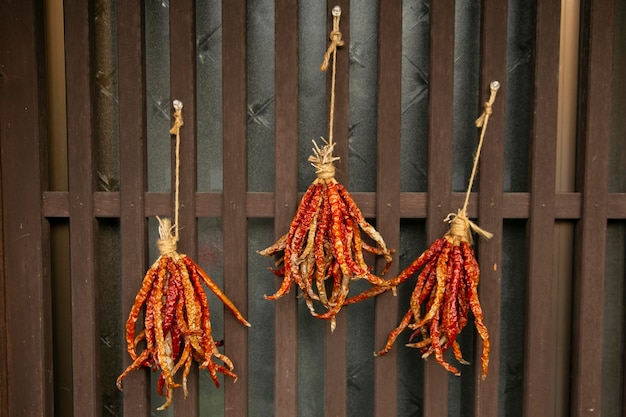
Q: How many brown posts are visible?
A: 12